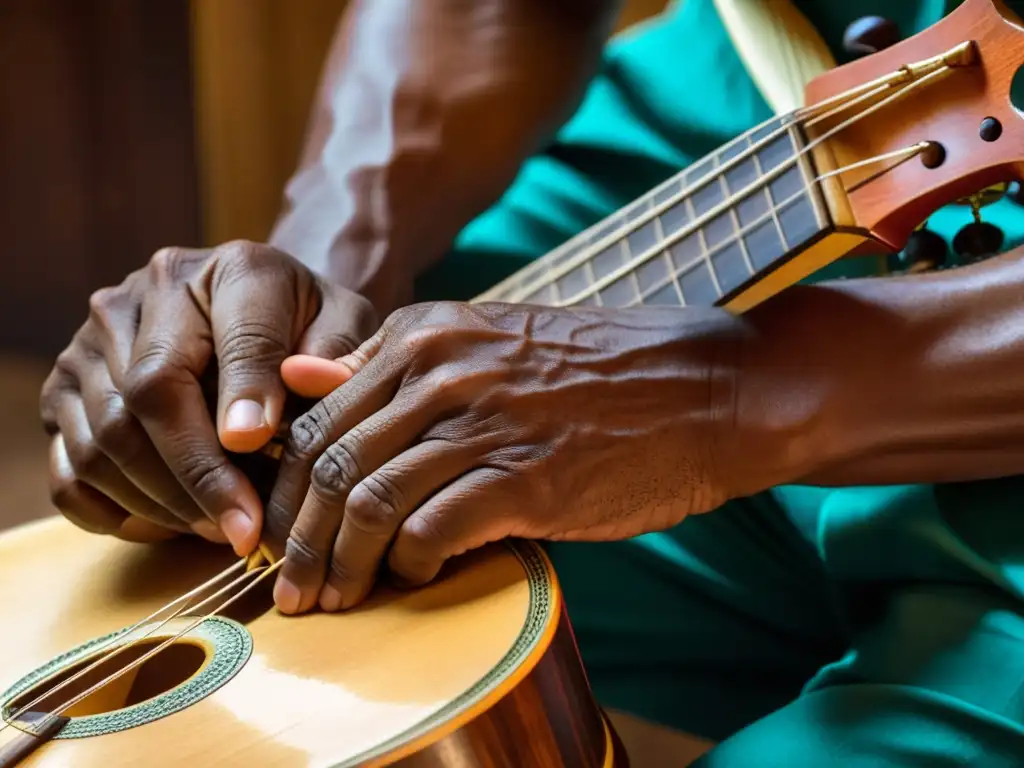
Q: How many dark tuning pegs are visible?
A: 3